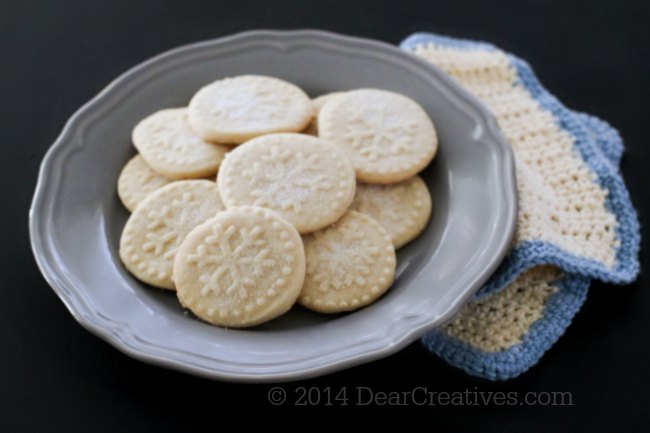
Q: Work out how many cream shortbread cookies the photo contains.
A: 10